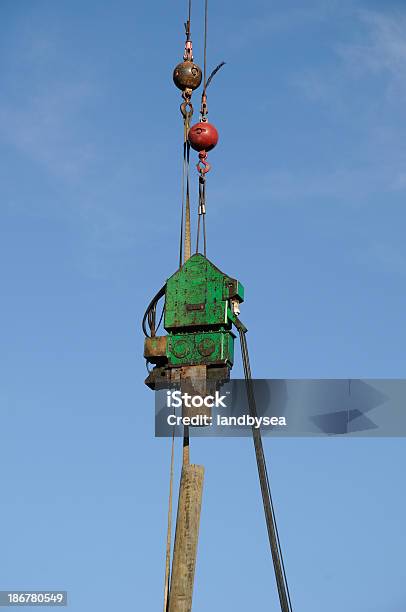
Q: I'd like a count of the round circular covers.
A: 2